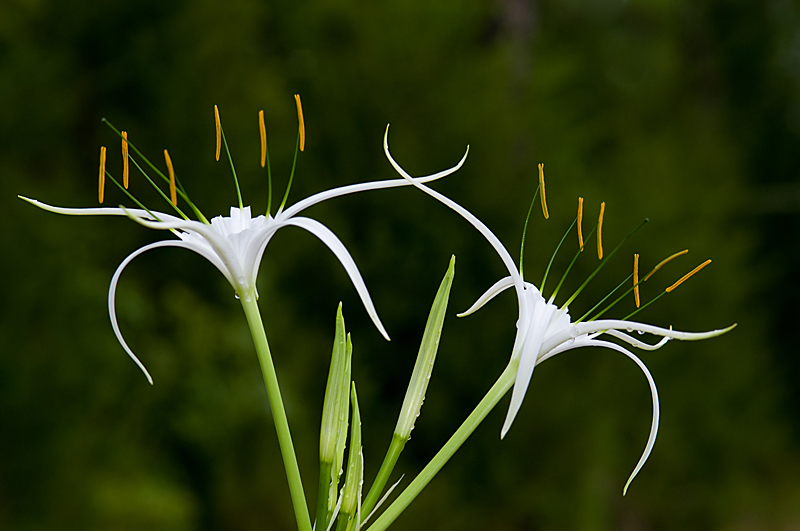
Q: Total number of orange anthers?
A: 12